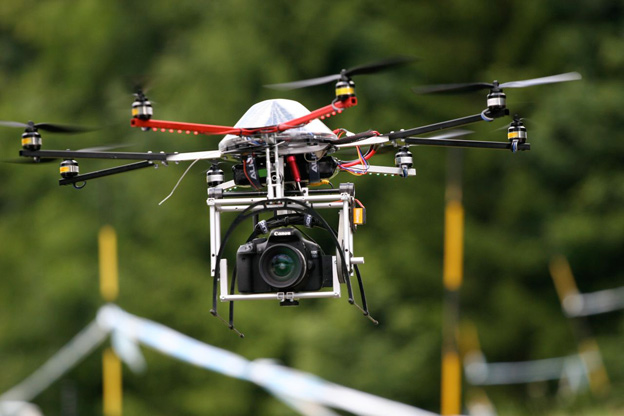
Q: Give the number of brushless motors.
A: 8